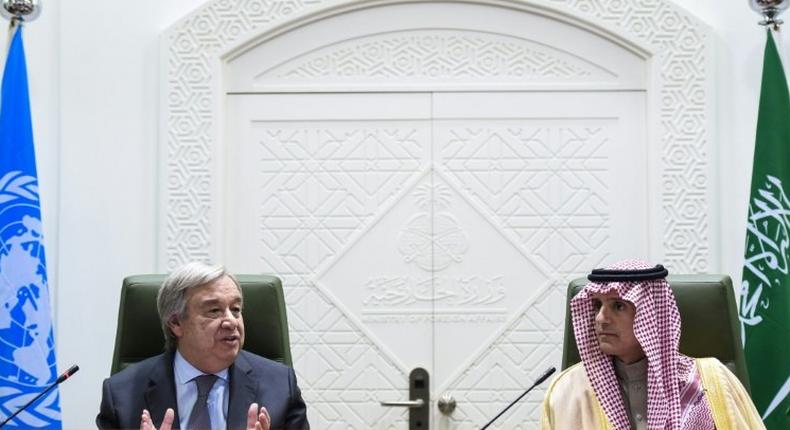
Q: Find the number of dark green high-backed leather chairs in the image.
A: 2